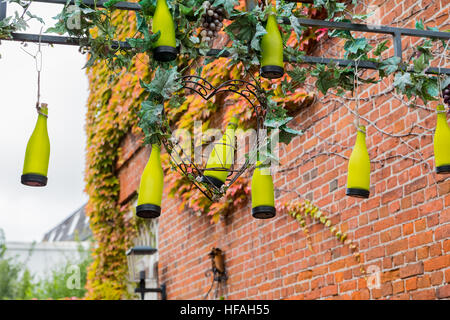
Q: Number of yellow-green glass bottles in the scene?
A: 8